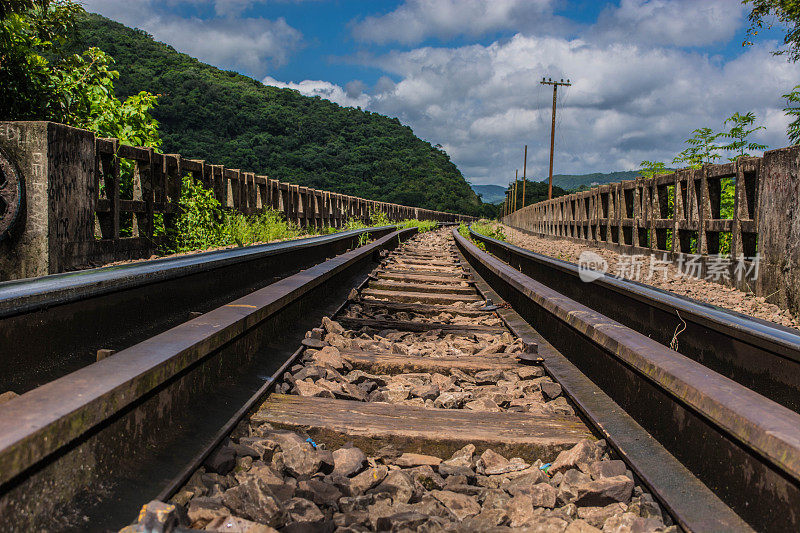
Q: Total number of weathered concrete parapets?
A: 2